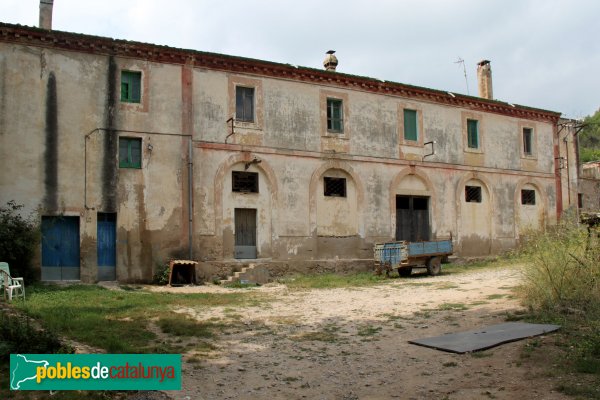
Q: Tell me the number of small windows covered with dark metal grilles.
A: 4